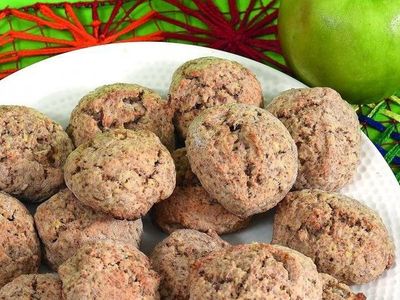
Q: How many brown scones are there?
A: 15